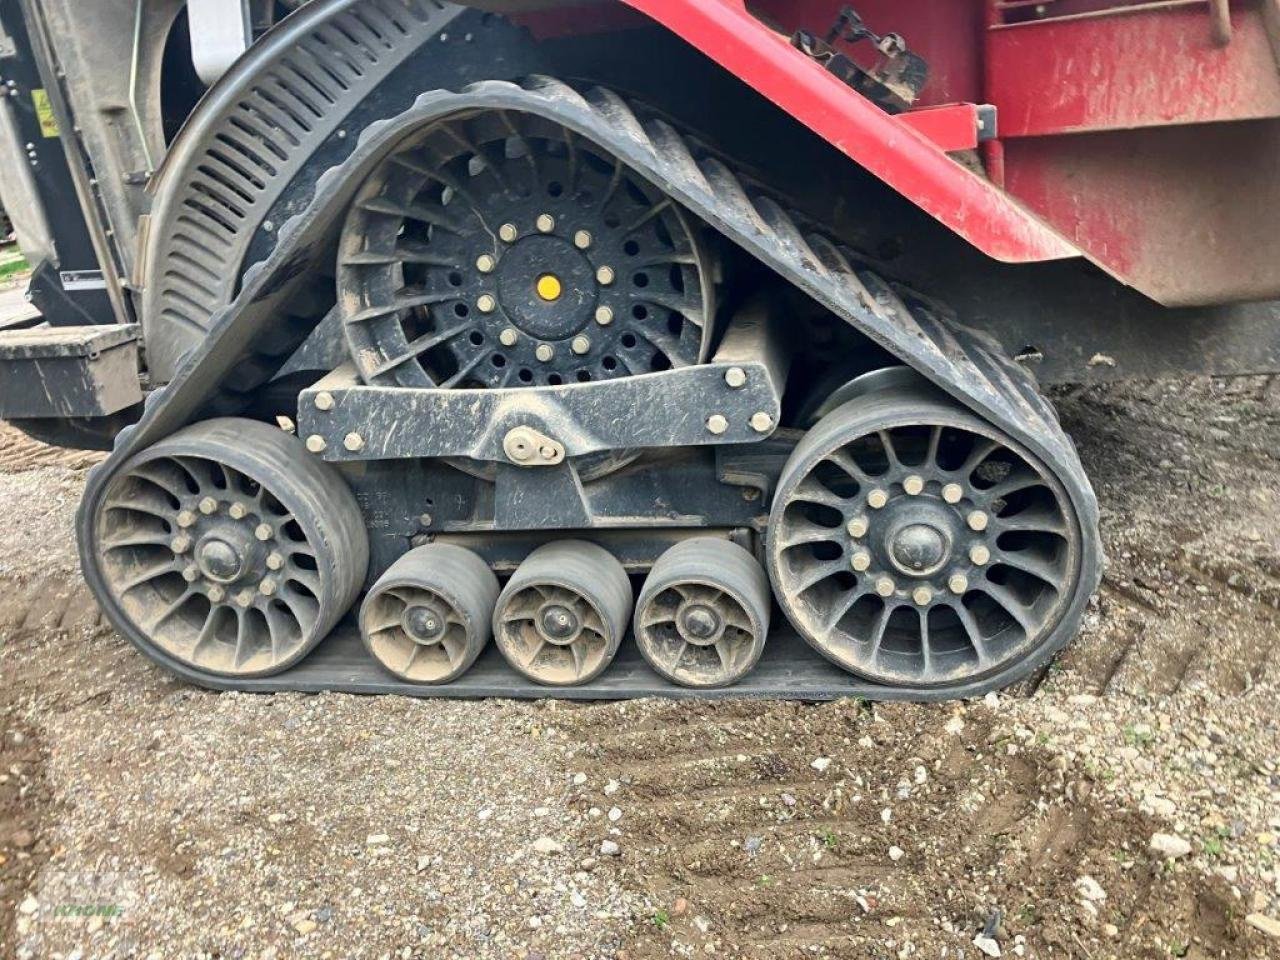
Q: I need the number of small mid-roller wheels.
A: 3